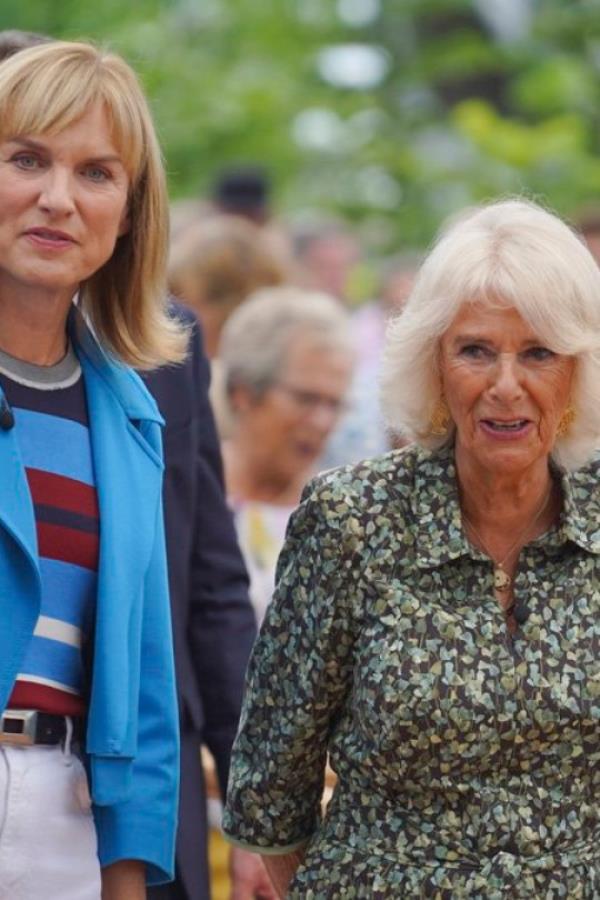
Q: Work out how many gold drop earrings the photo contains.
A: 2